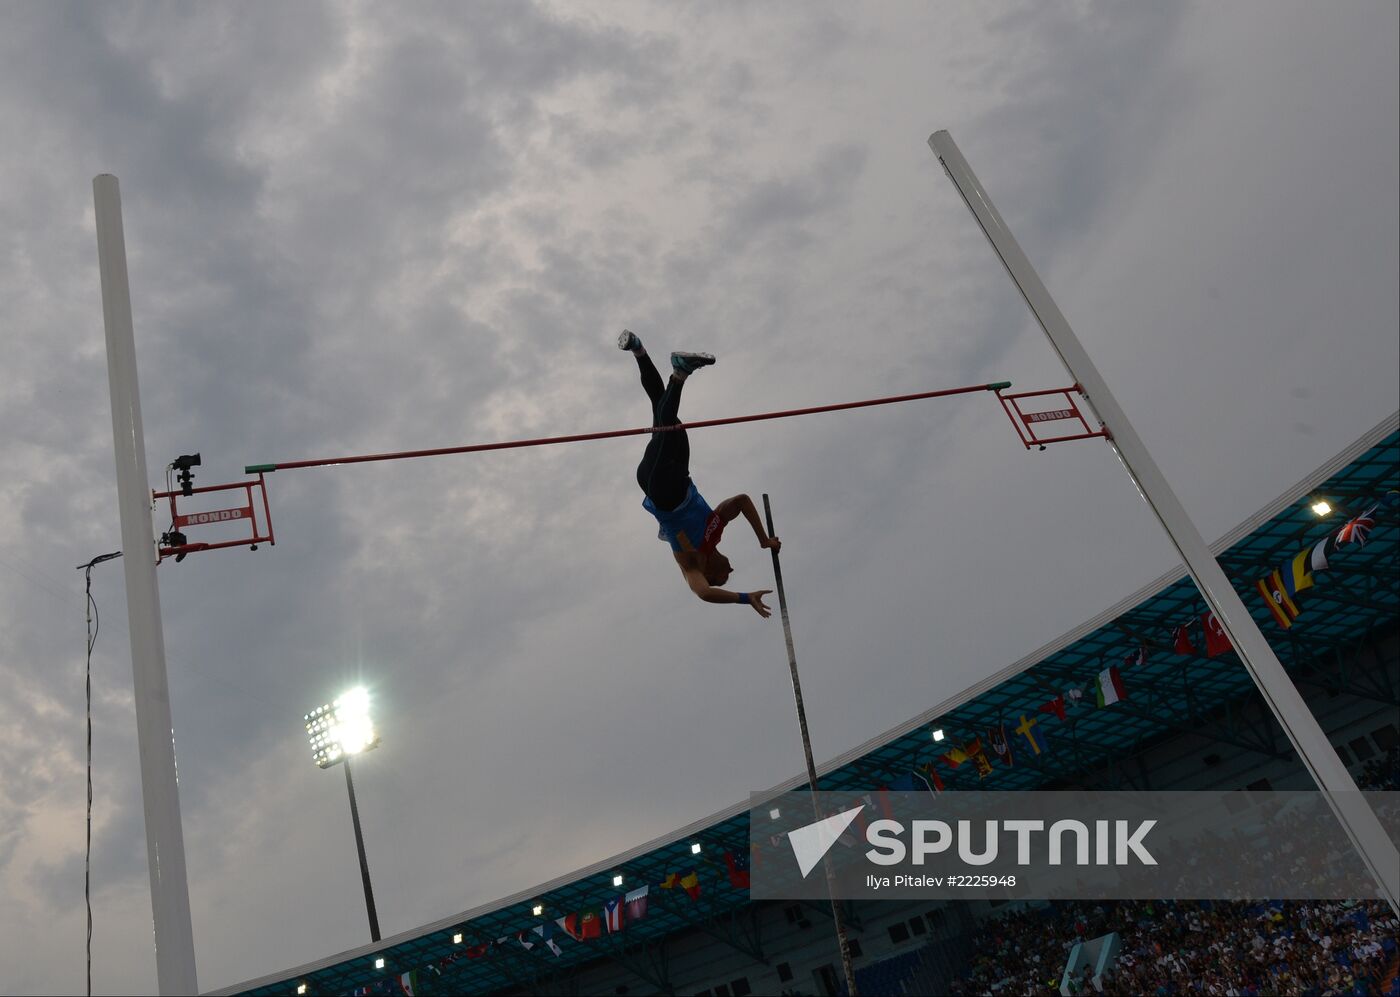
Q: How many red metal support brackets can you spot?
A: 2